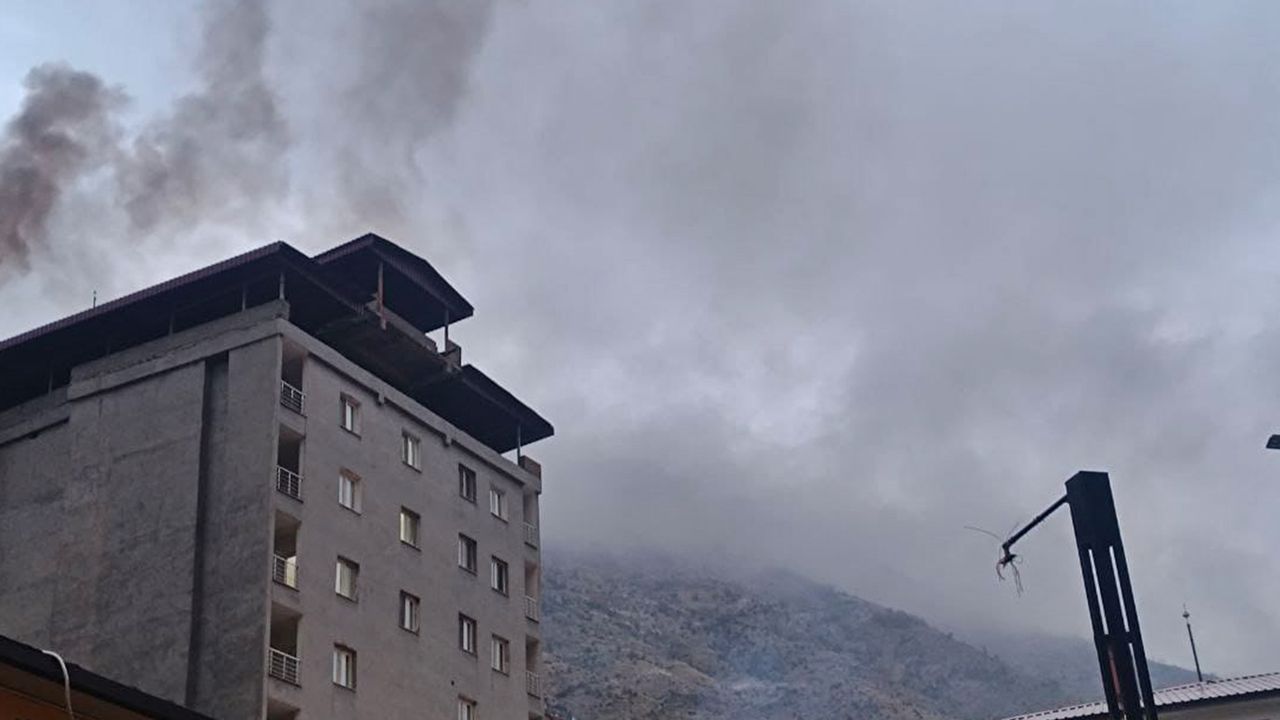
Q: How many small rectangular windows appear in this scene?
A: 14